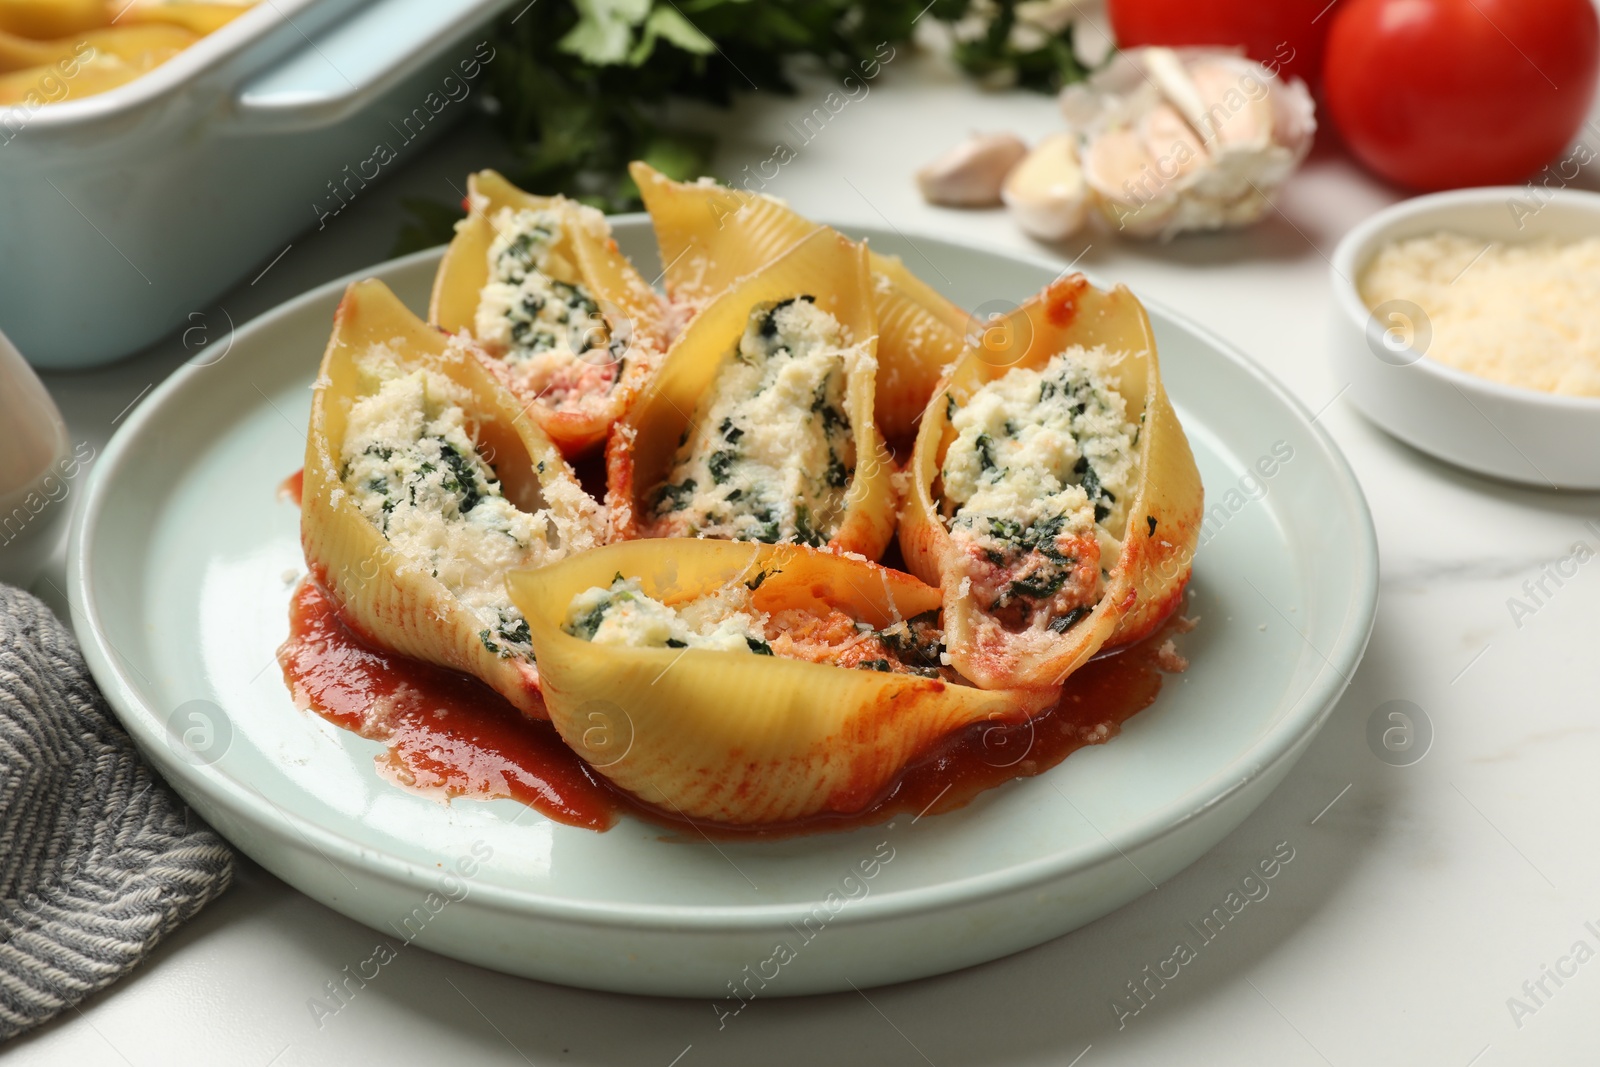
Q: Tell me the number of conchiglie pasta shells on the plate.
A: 6